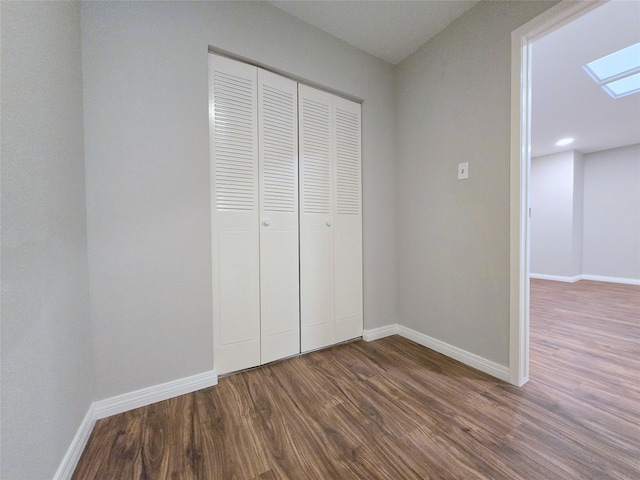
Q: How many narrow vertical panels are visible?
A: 4